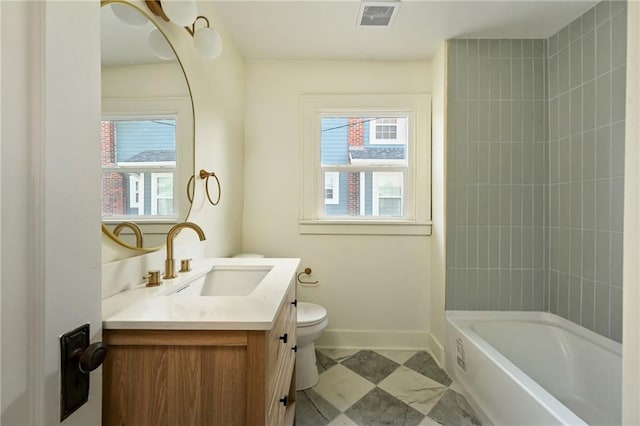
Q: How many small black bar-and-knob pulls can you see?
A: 4